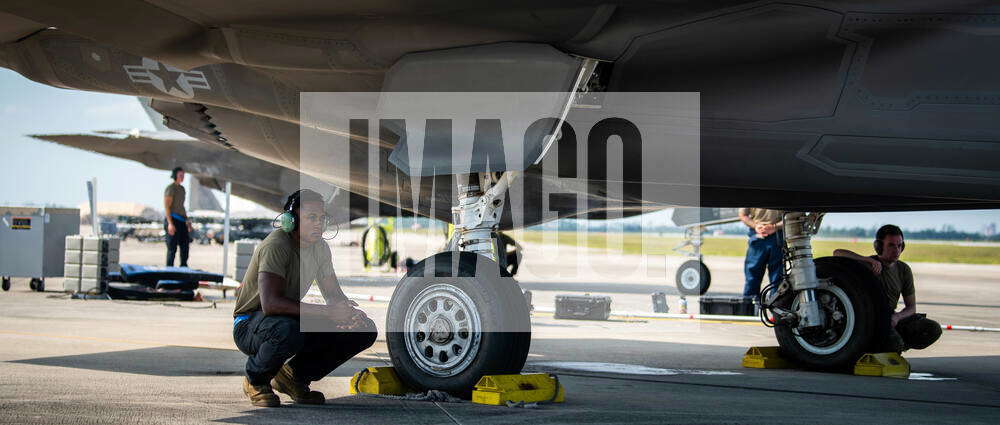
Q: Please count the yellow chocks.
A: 4